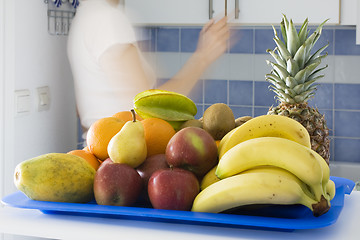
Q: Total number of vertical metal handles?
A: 2